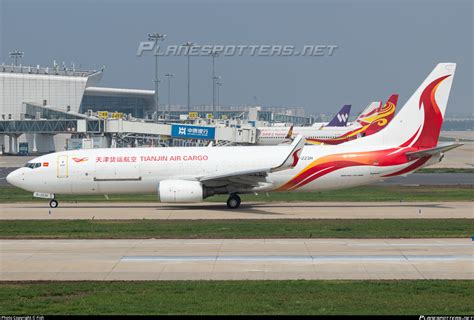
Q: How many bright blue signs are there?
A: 1